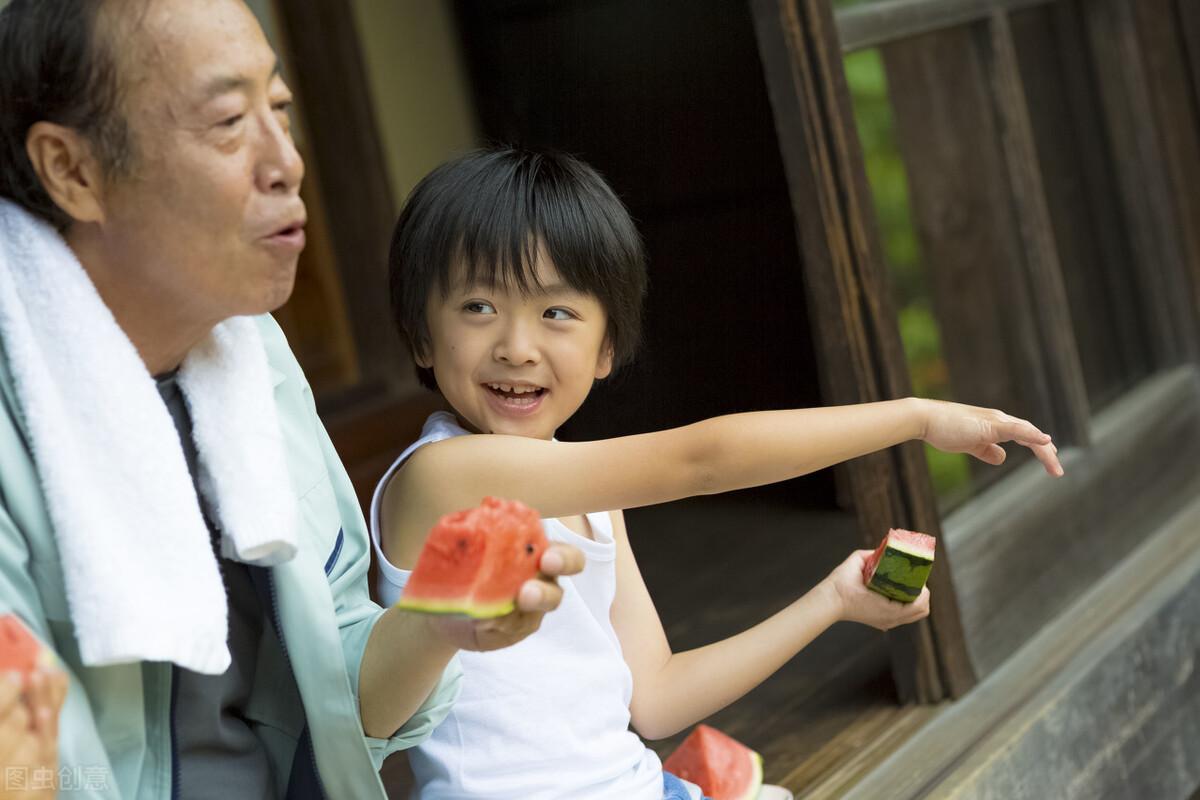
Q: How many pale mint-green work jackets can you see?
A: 1